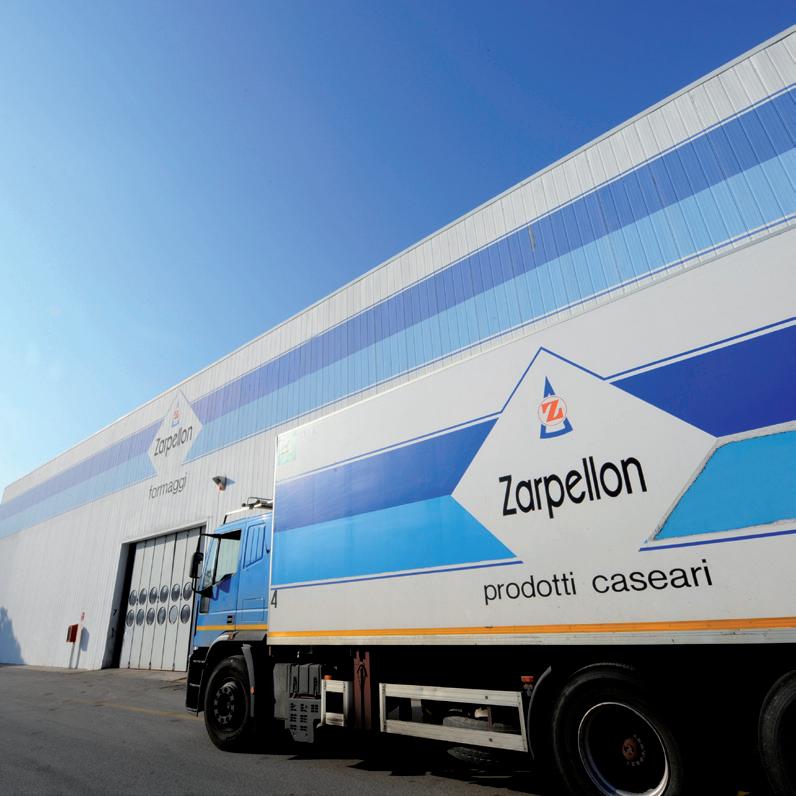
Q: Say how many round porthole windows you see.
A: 12